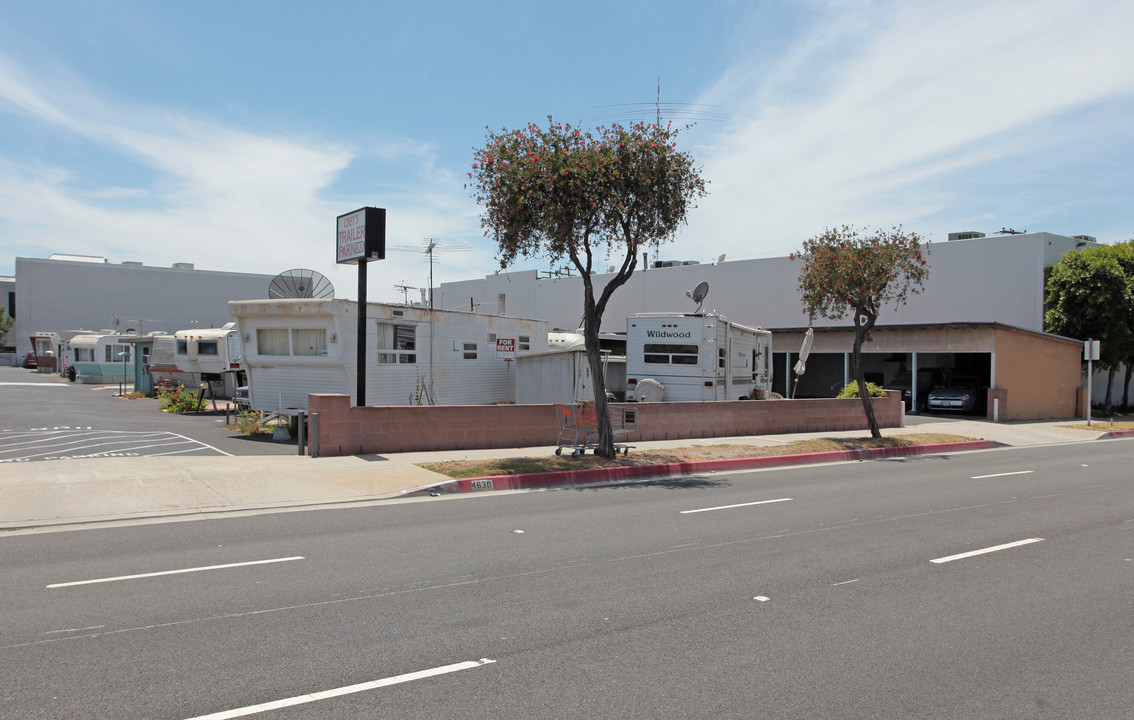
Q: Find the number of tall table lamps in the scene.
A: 0